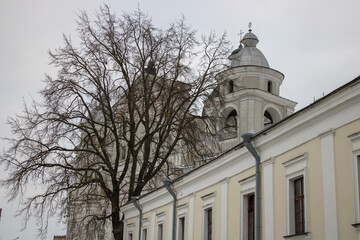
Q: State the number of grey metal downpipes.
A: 3